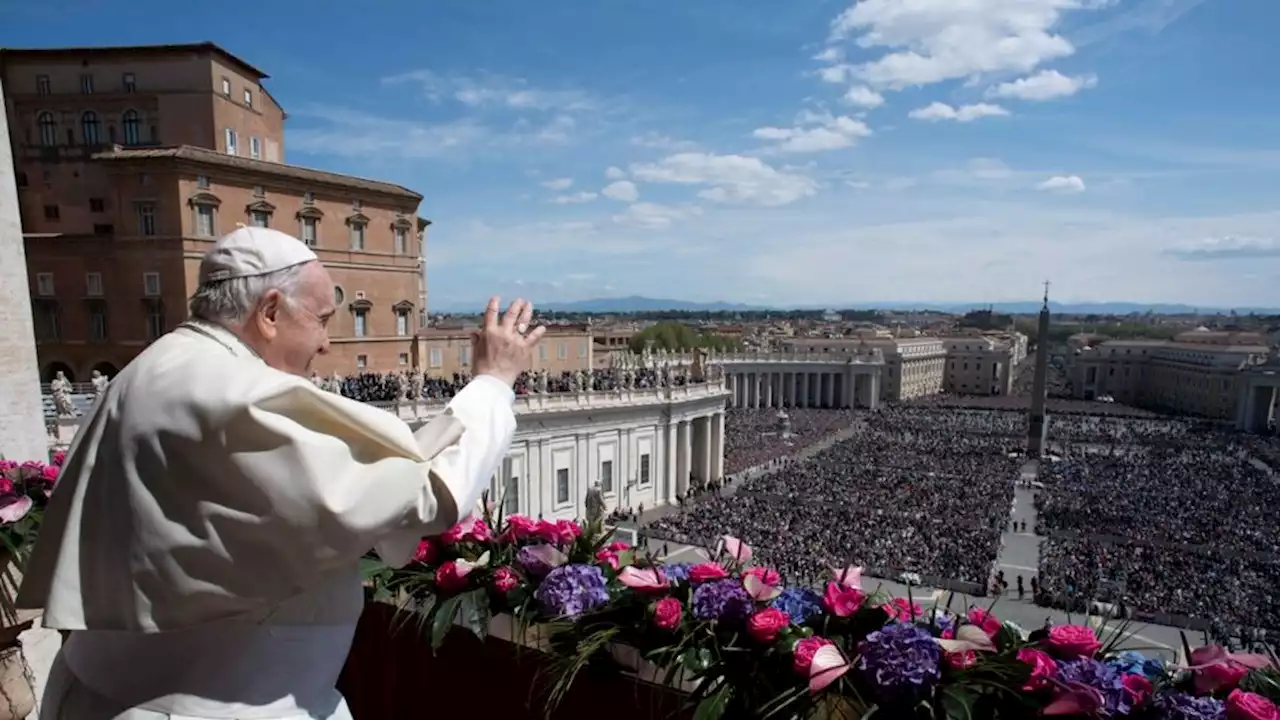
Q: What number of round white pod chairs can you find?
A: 0